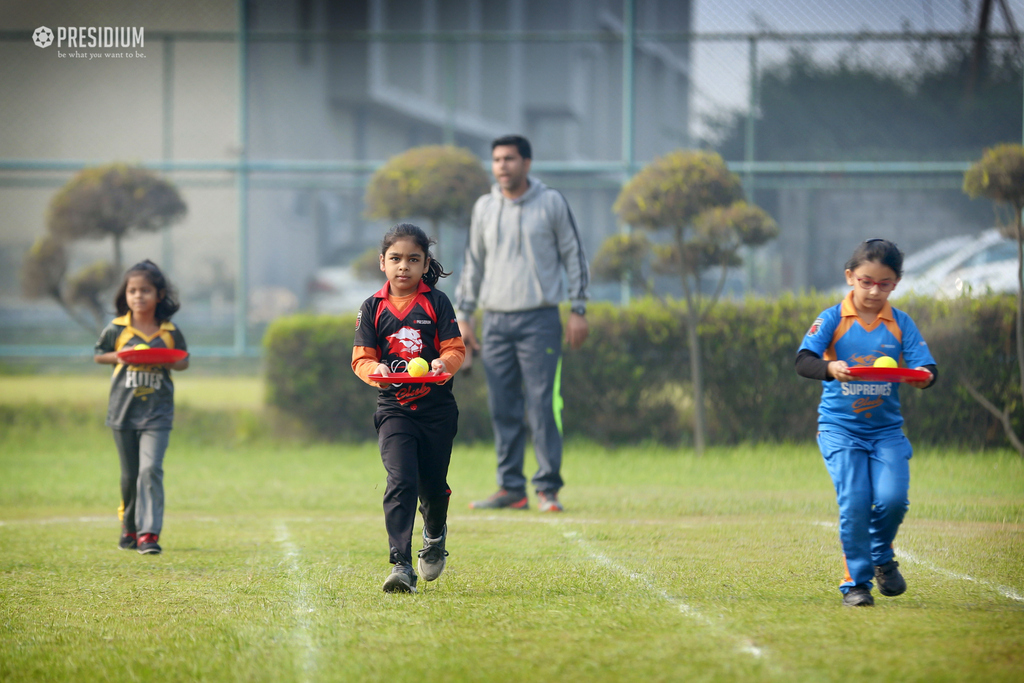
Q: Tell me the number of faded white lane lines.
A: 3